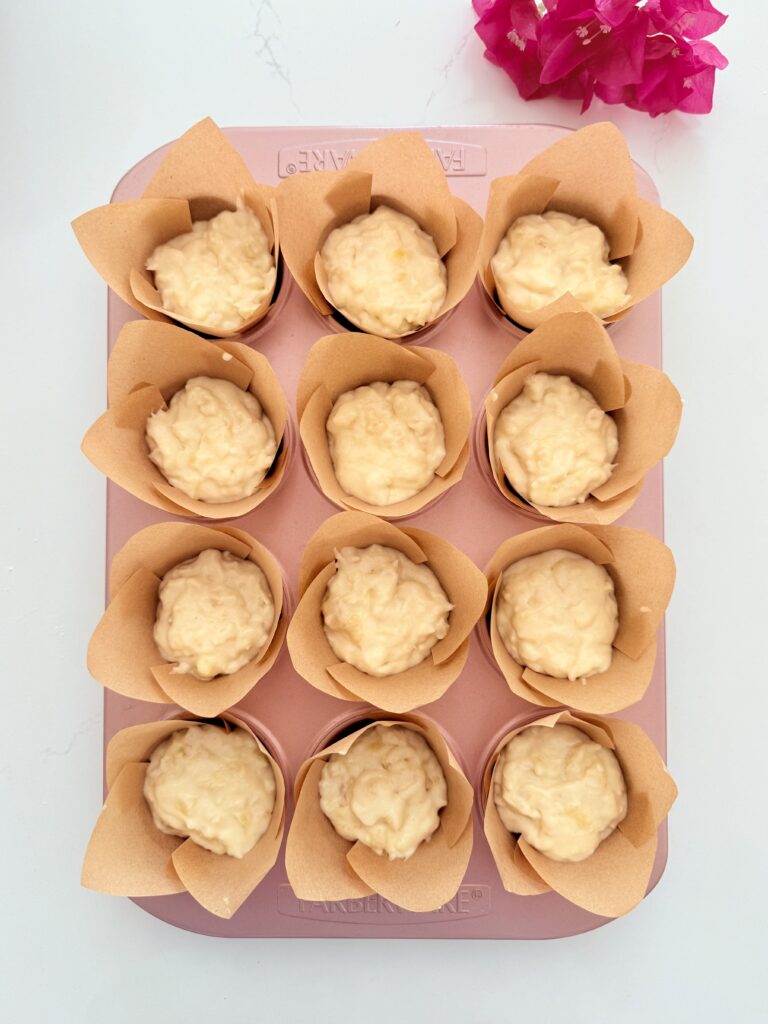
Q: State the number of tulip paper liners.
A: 12